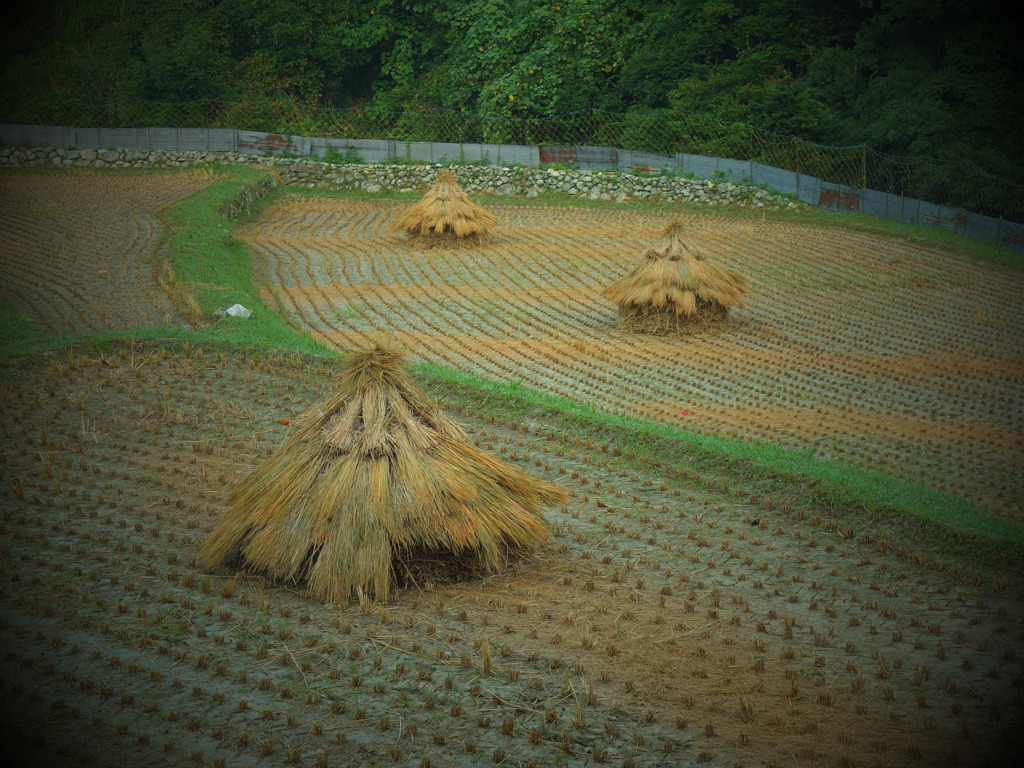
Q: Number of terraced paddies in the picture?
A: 3